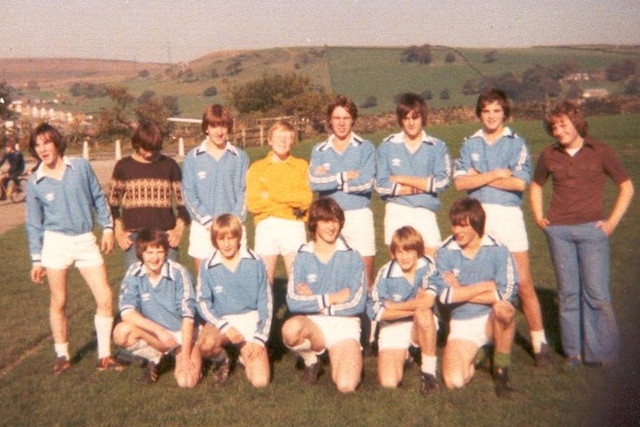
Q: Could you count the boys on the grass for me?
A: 13